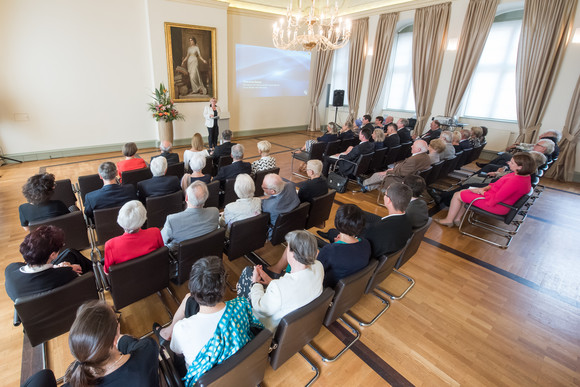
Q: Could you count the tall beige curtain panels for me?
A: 7